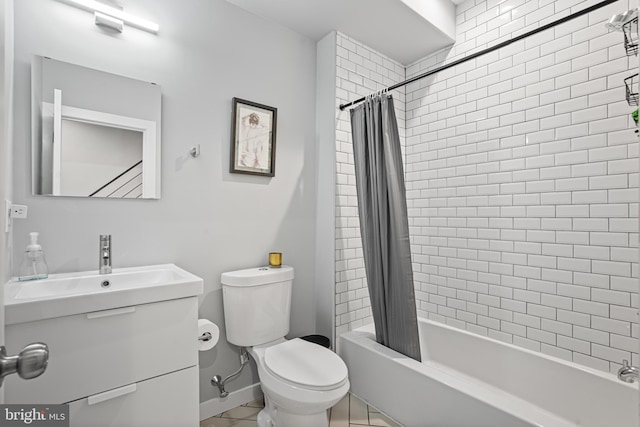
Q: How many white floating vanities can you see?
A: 1